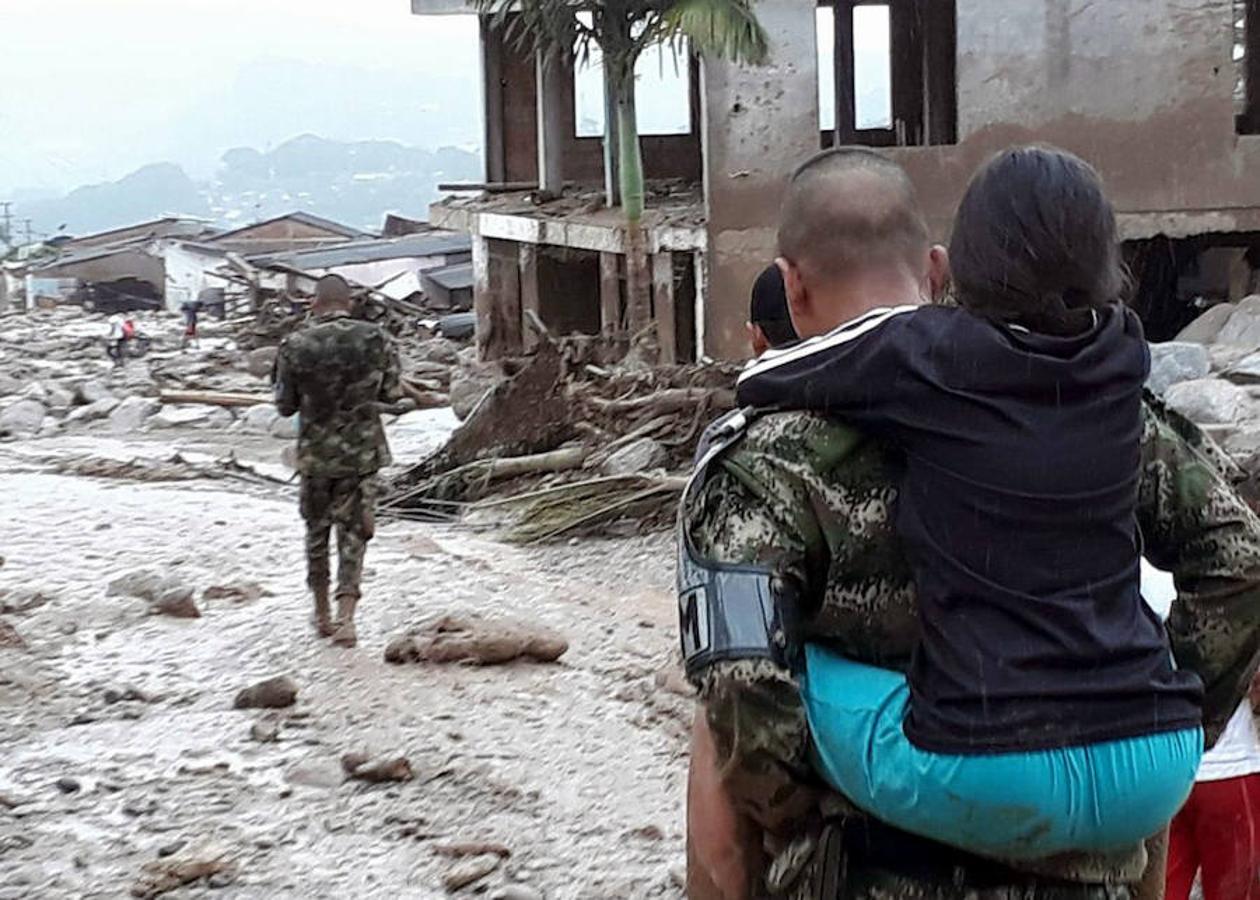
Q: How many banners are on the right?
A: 0